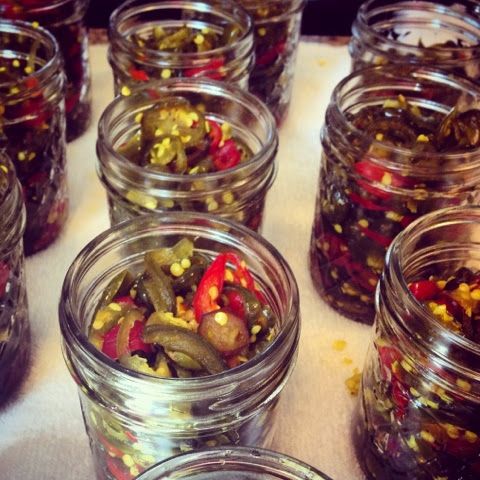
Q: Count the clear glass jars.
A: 11